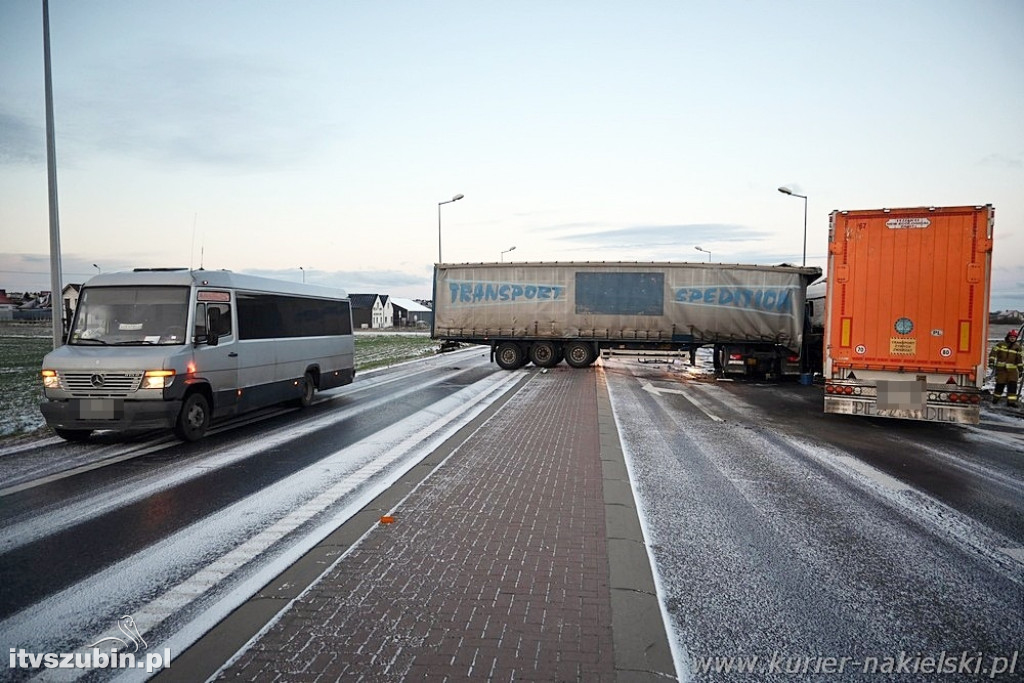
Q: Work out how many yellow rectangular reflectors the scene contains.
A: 2